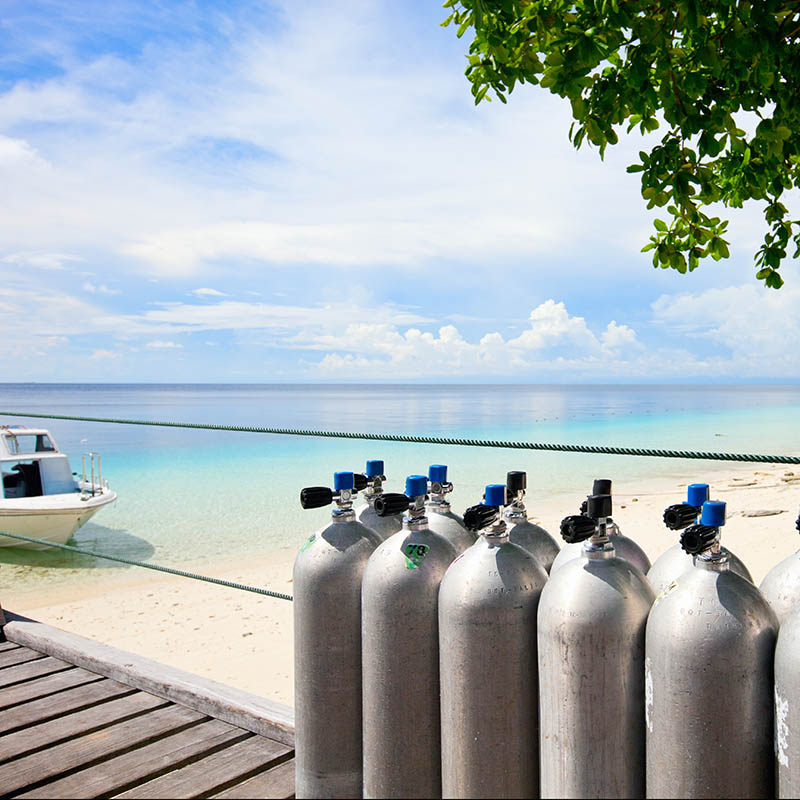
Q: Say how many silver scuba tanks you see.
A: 12